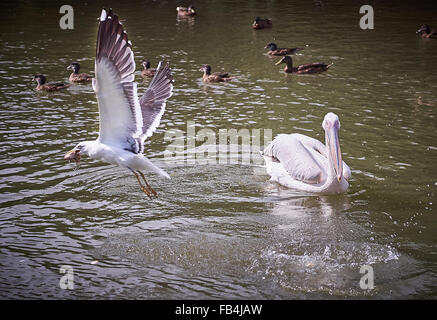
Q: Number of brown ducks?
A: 9